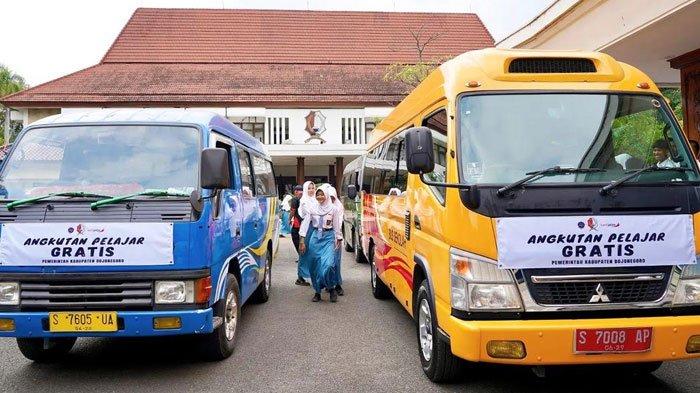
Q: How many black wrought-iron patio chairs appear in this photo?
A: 0